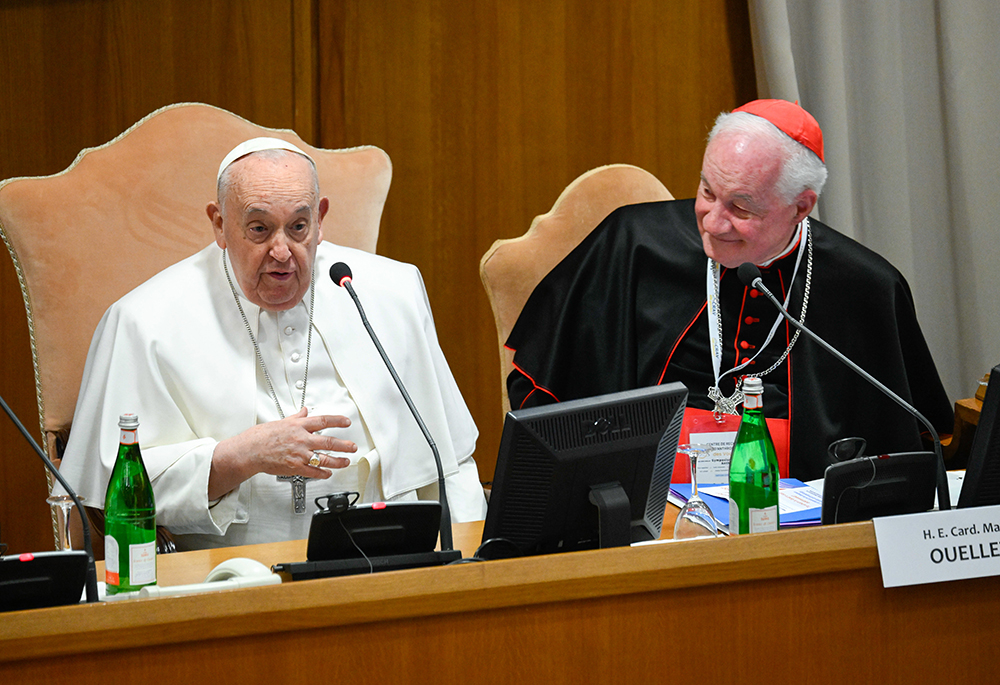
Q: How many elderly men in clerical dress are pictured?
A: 2